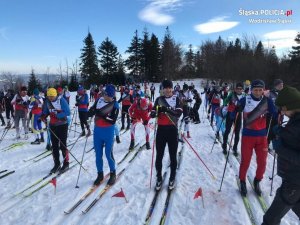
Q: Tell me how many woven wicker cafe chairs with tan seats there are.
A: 0